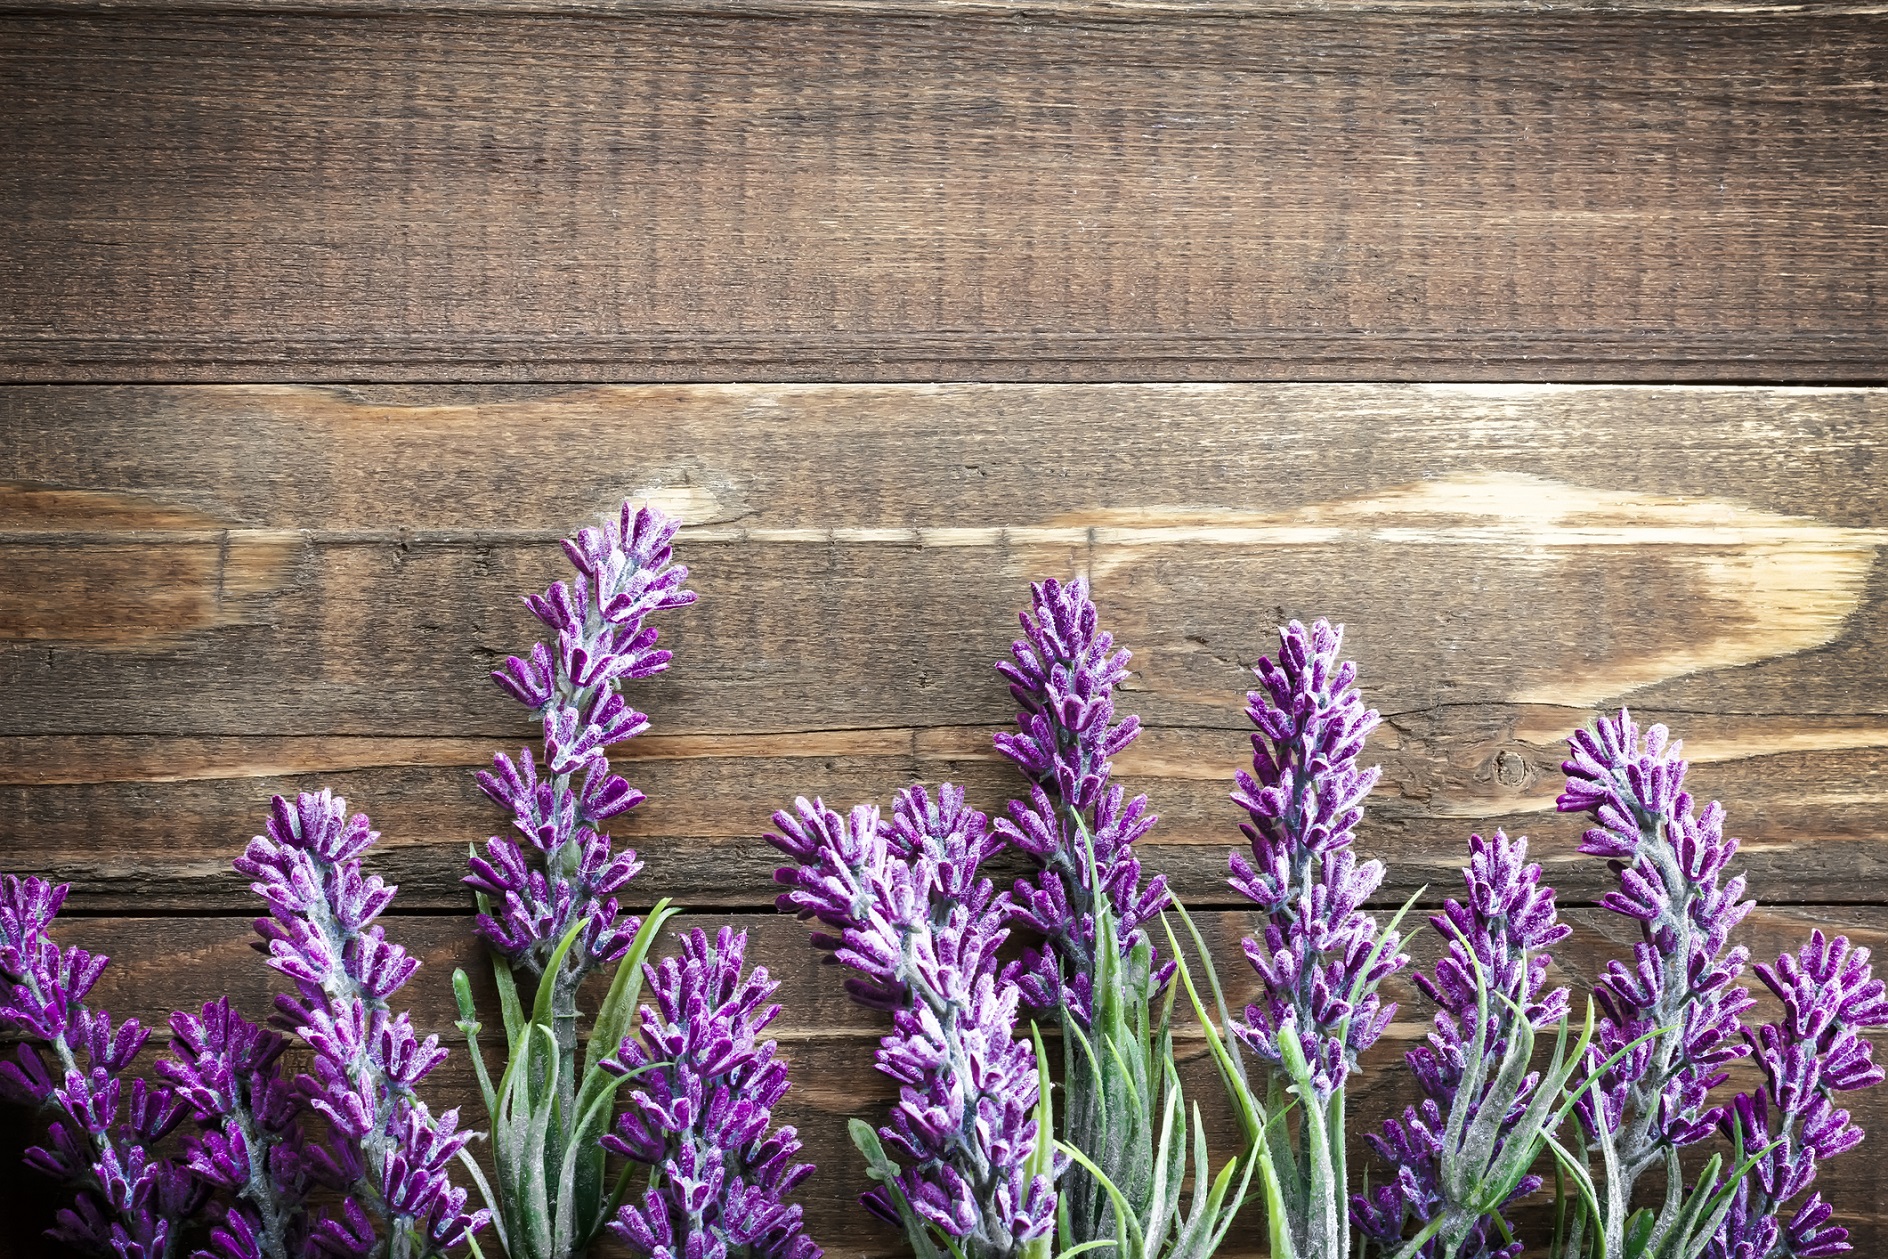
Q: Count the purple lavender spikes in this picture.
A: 12